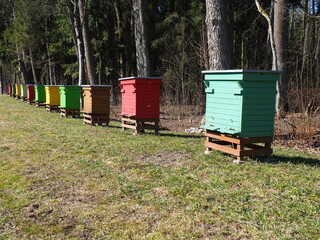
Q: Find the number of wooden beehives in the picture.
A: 11